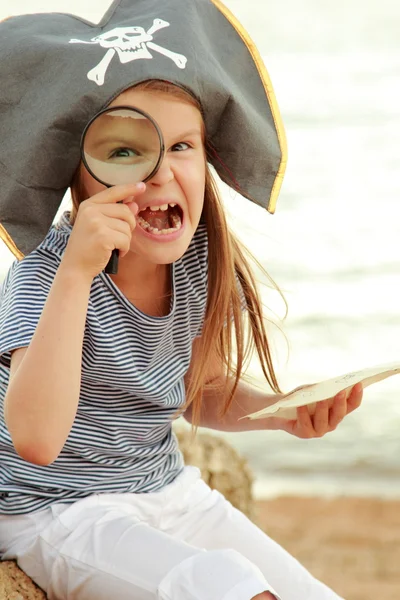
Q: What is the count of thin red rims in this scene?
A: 0